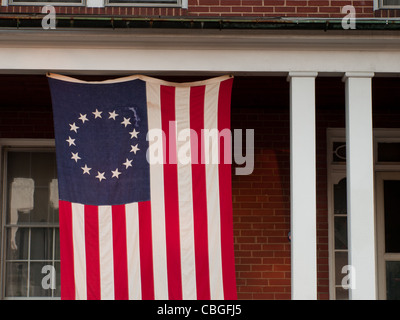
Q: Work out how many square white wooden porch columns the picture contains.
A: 2